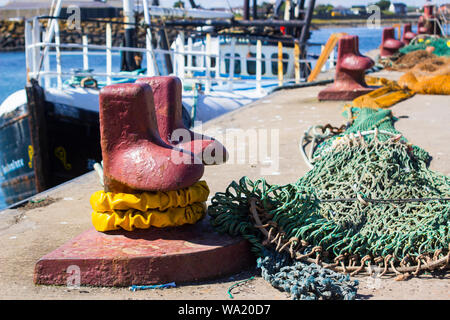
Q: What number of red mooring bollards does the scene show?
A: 5